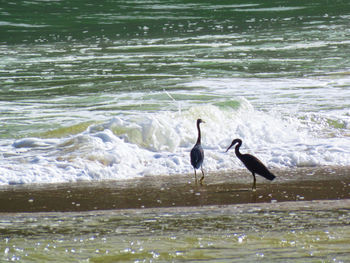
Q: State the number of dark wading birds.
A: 2